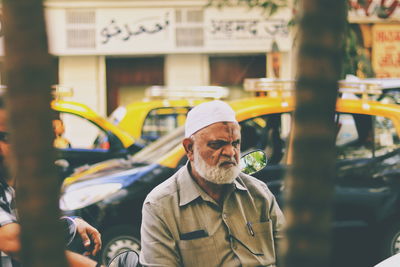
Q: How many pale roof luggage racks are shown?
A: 3